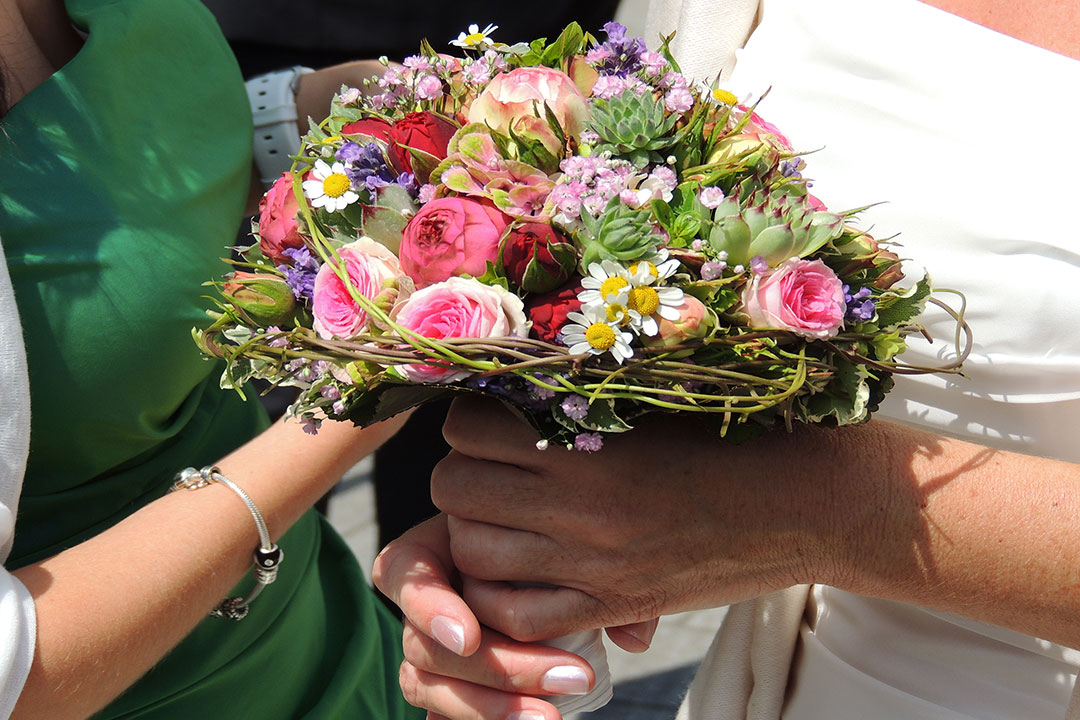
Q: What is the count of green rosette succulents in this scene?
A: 3